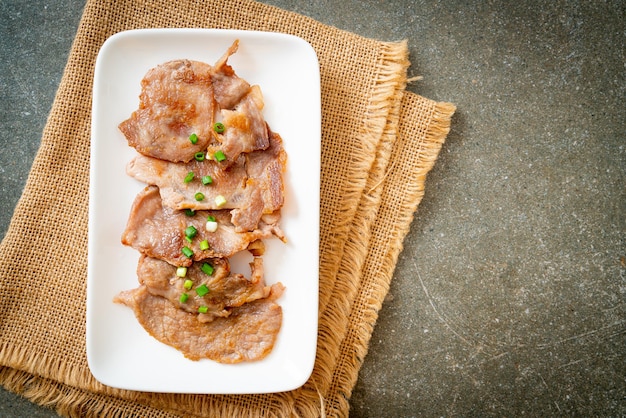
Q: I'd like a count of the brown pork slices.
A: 5